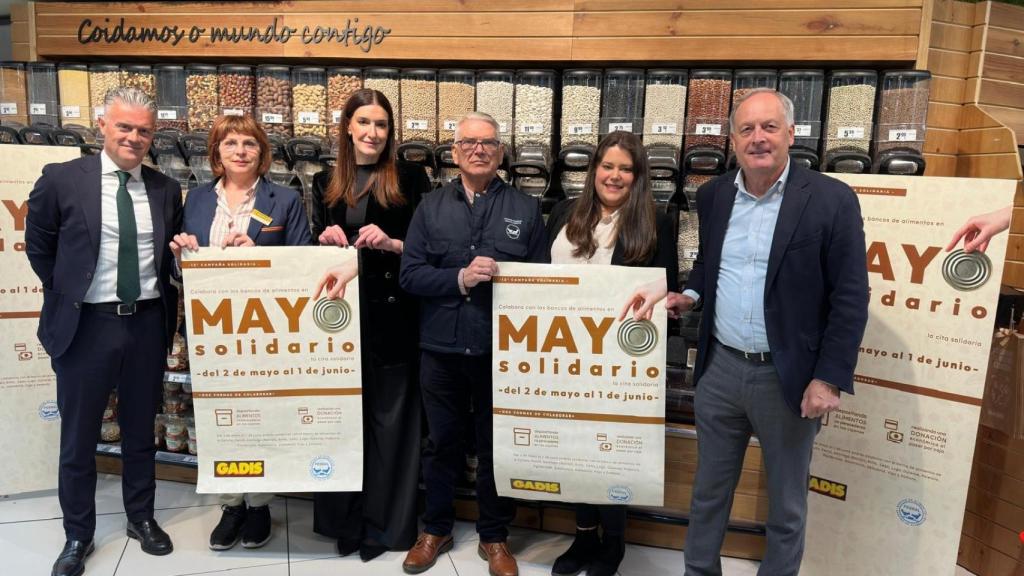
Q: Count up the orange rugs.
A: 0